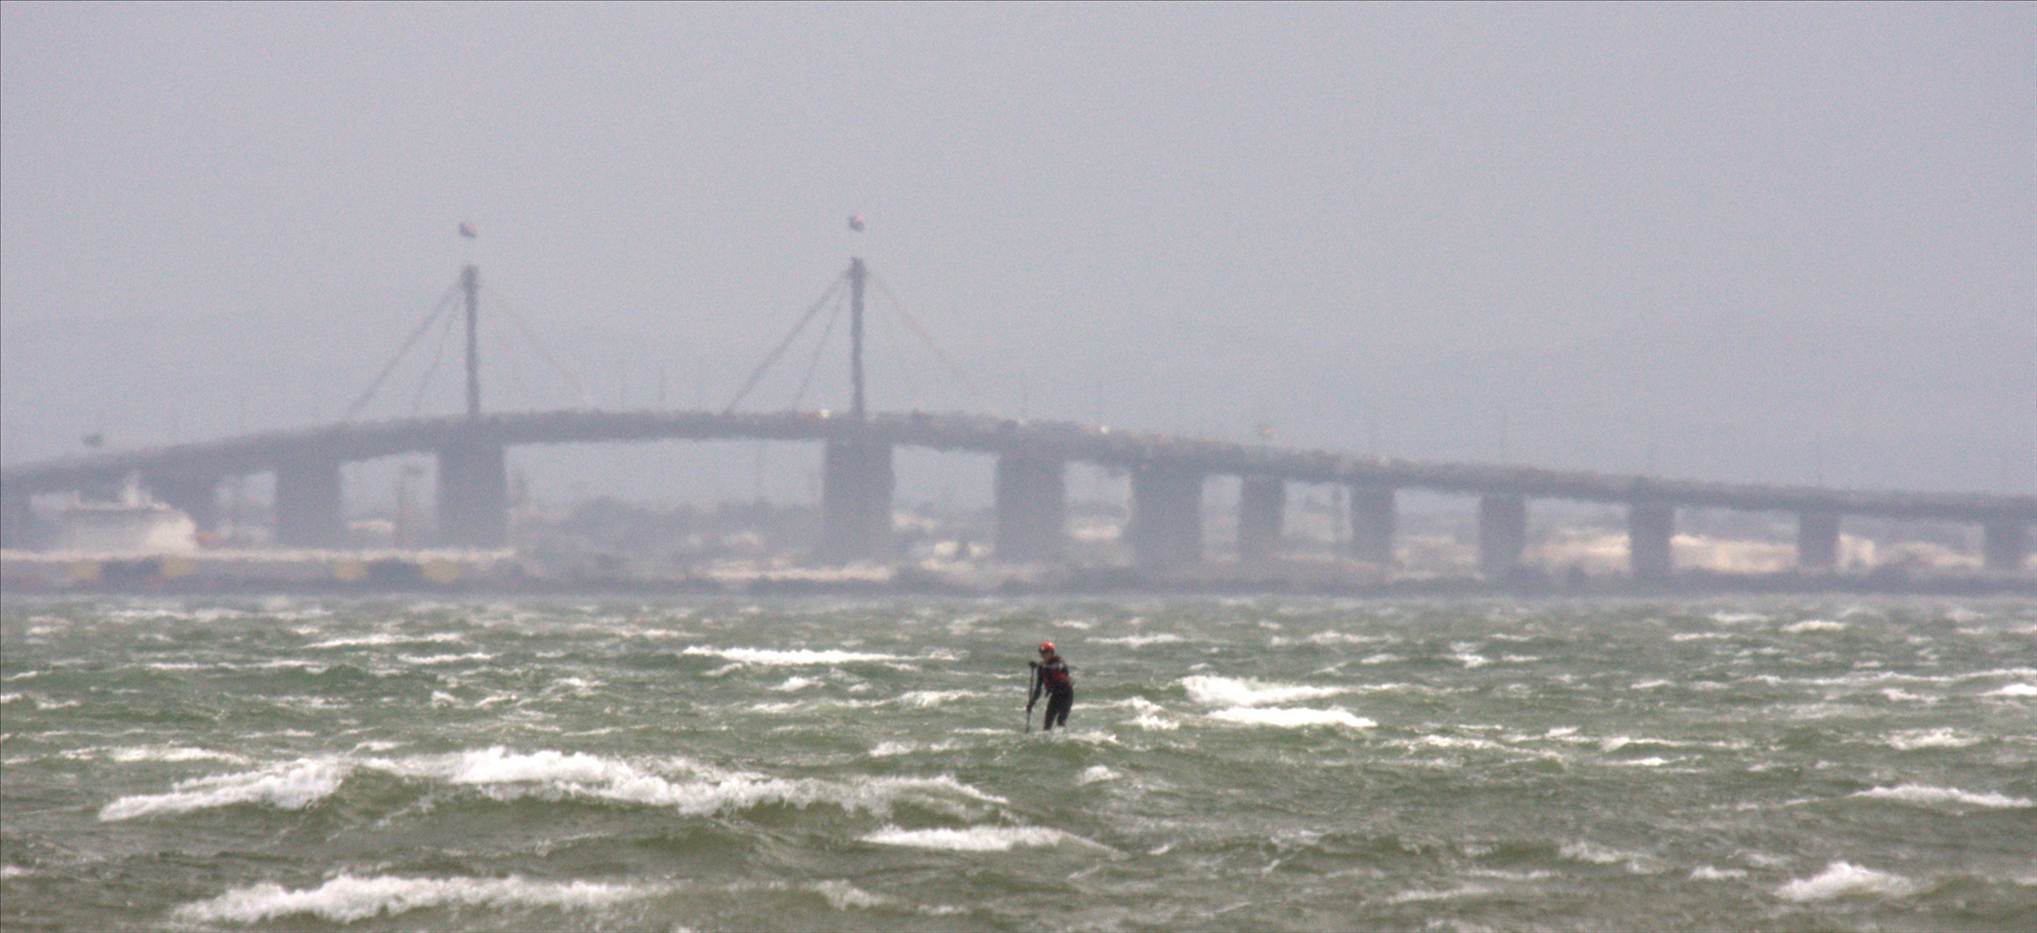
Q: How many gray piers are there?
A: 12